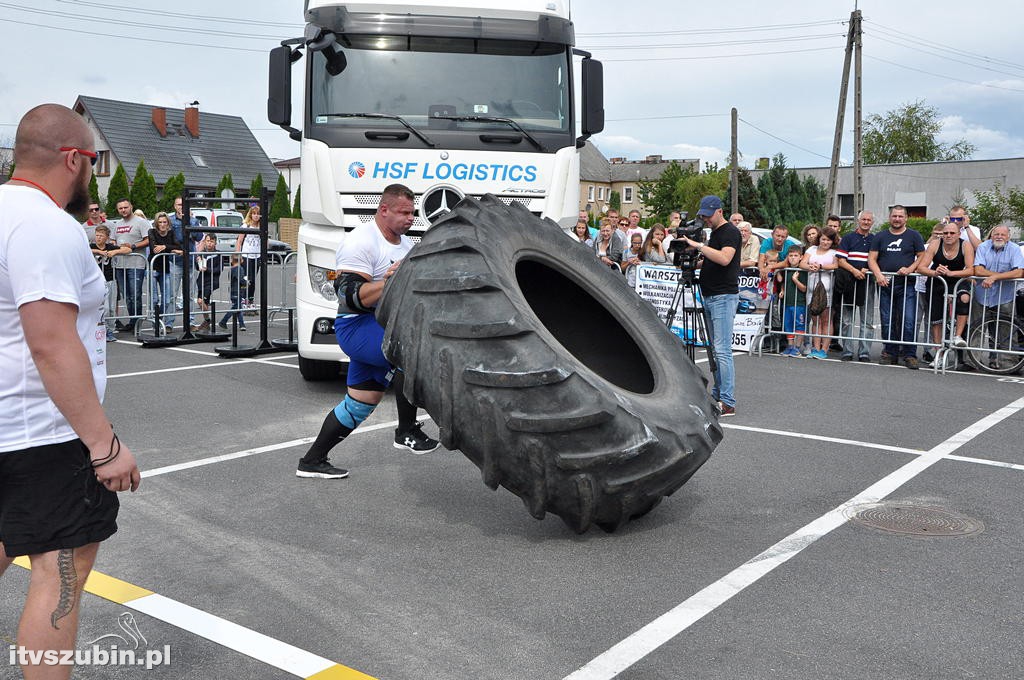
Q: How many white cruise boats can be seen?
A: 0